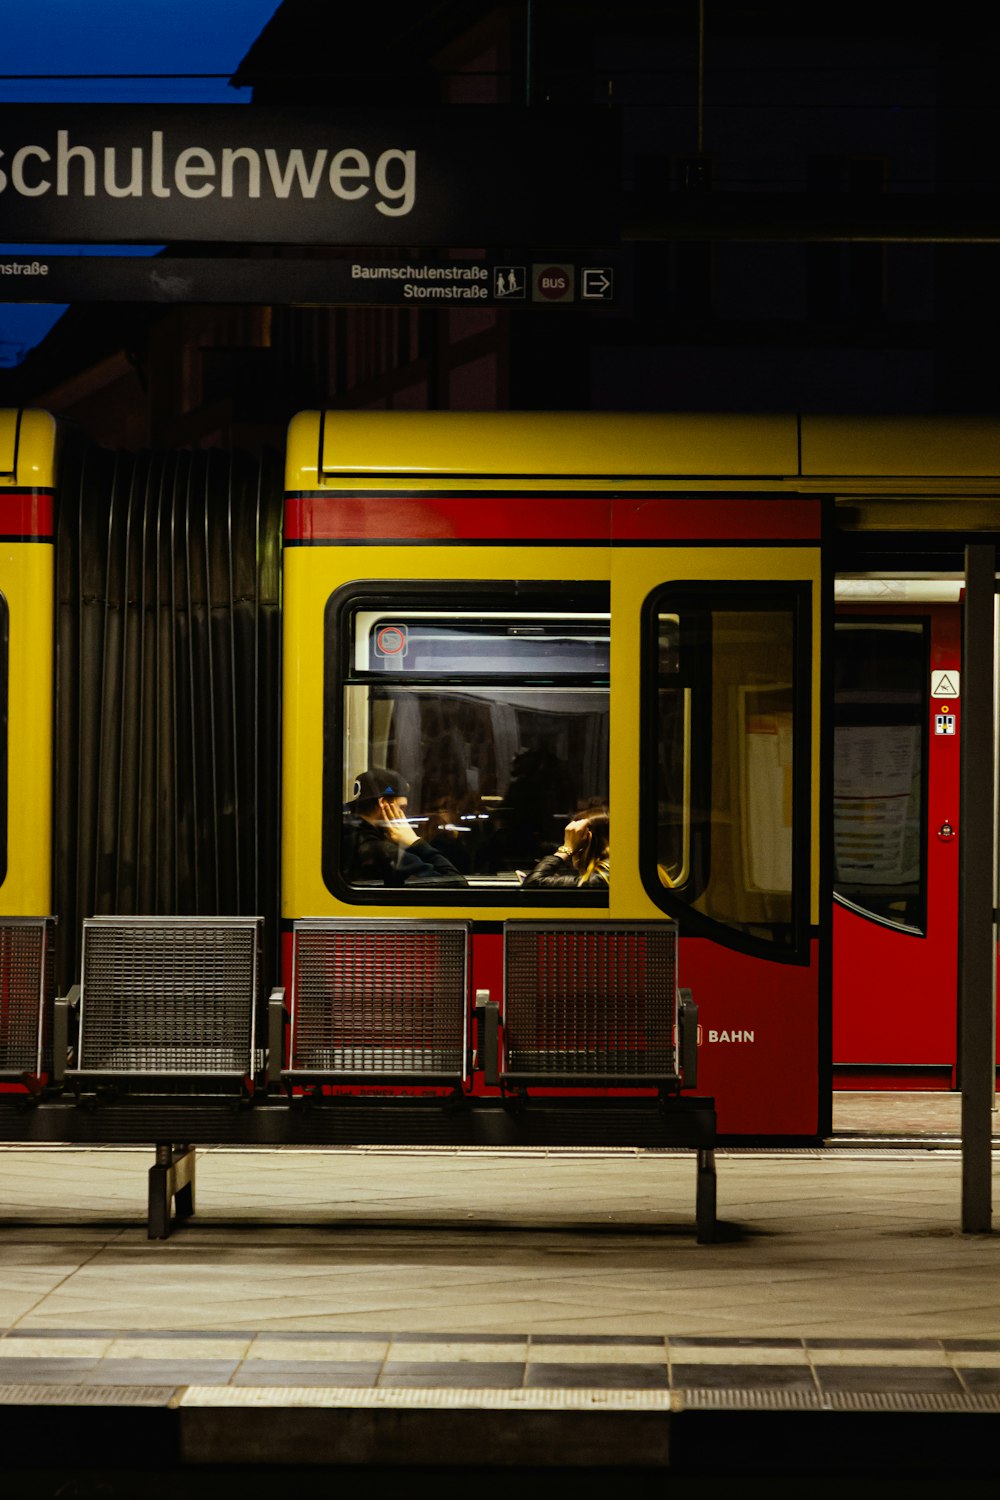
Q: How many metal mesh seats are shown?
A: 4